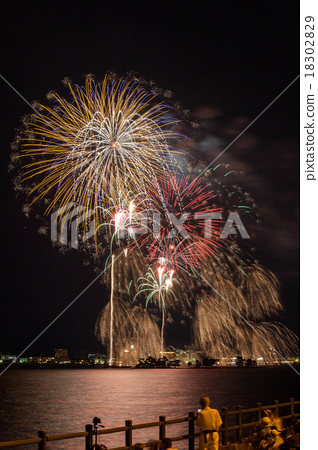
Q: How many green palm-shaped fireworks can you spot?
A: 2